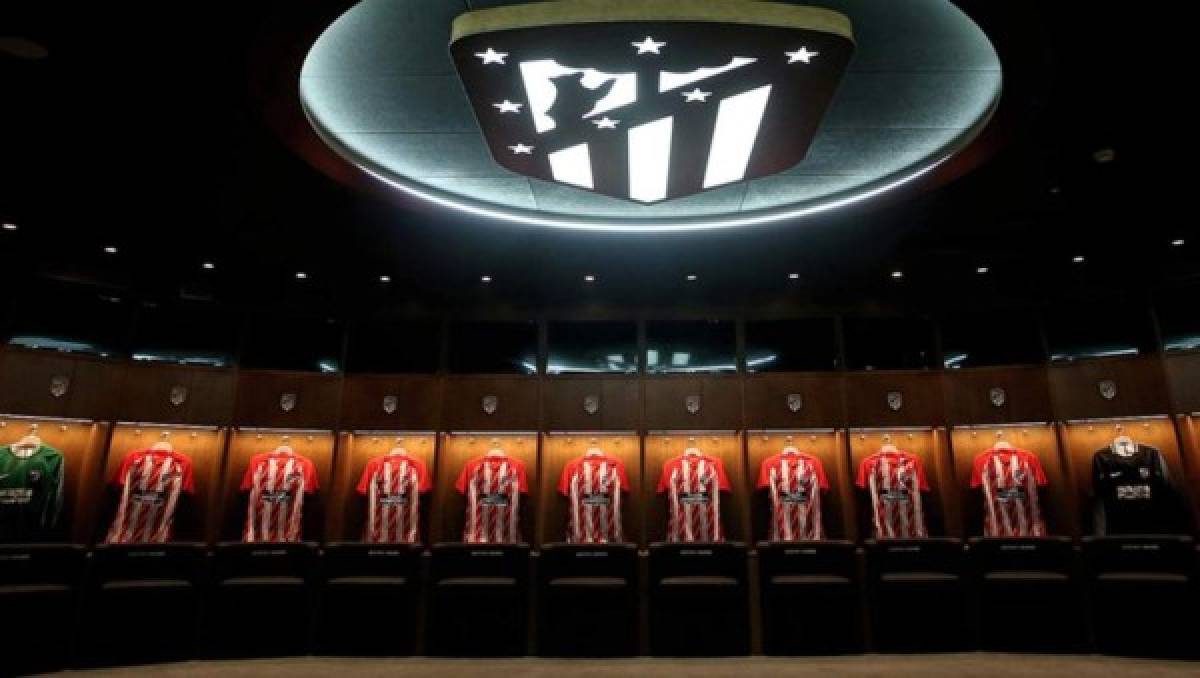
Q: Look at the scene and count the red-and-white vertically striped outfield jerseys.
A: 9